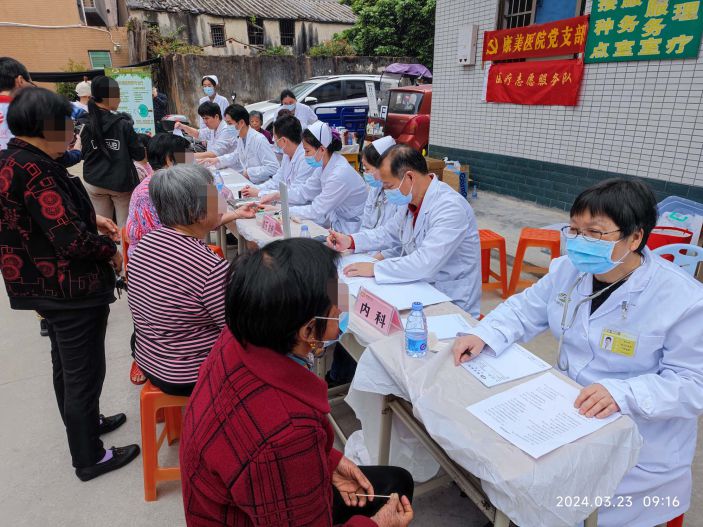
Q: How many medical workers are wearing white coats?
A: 9